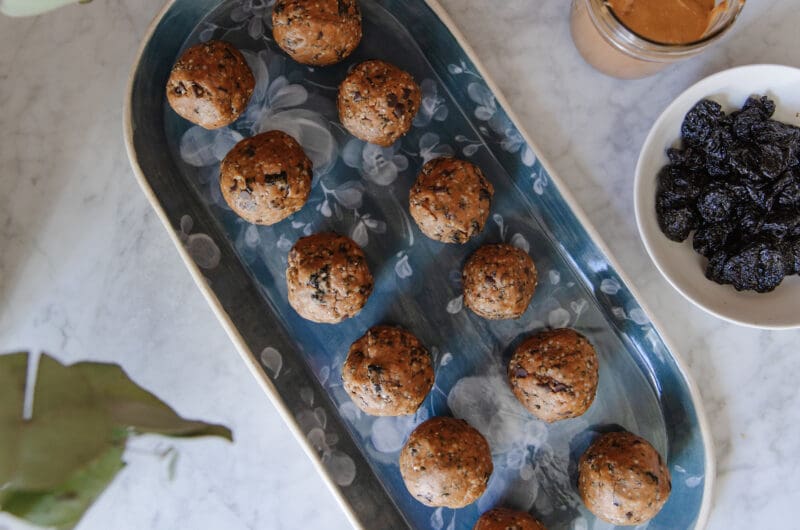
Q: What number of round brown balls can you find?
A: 12